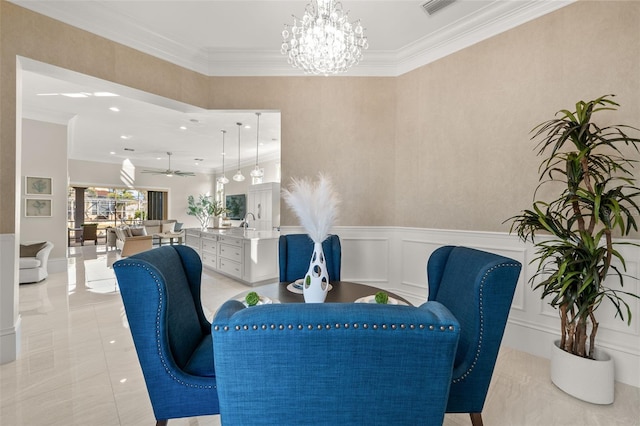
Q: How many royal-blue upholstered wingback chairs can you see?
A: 4